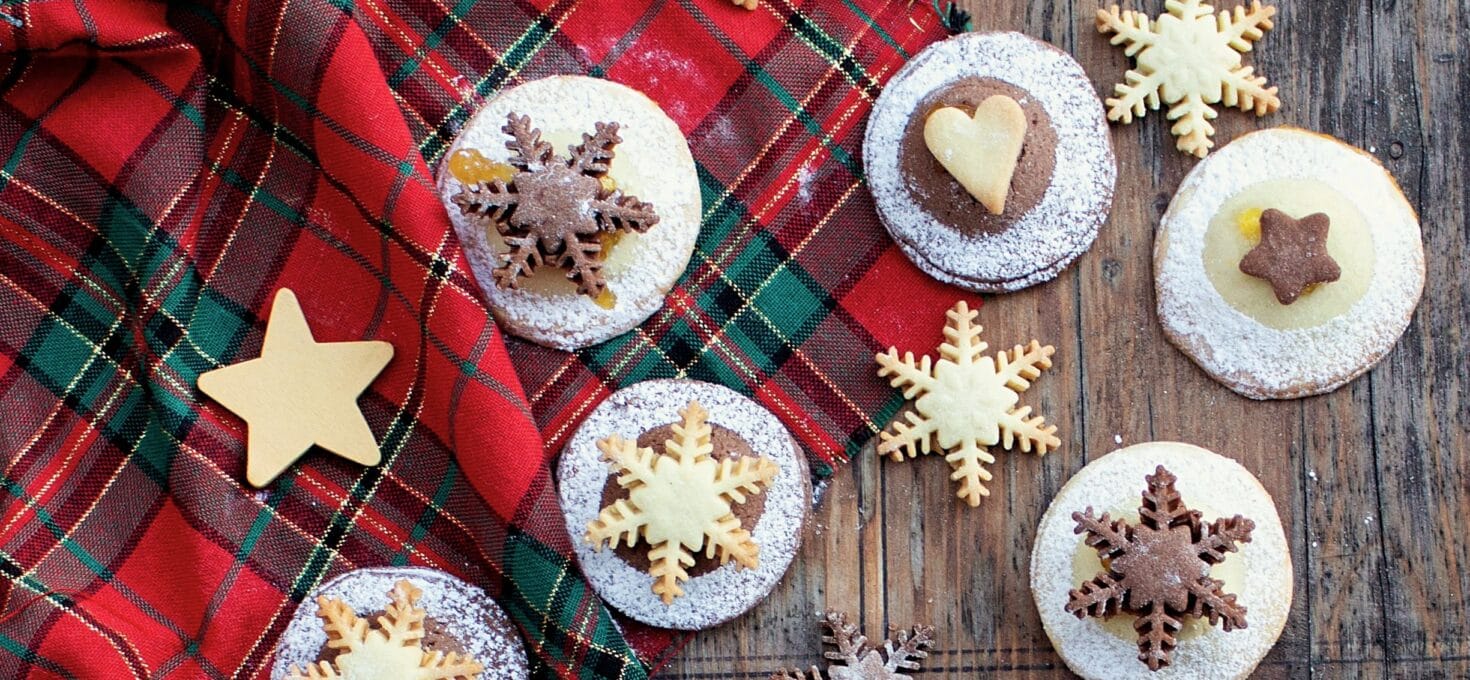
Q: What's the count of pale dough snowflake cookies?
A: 4